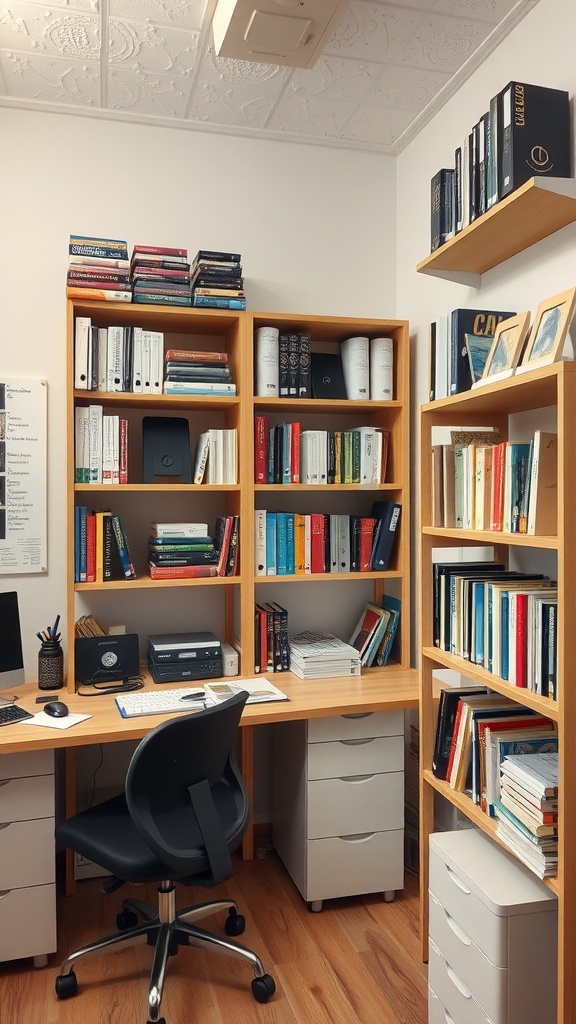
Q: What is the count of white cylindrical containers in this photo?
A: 3